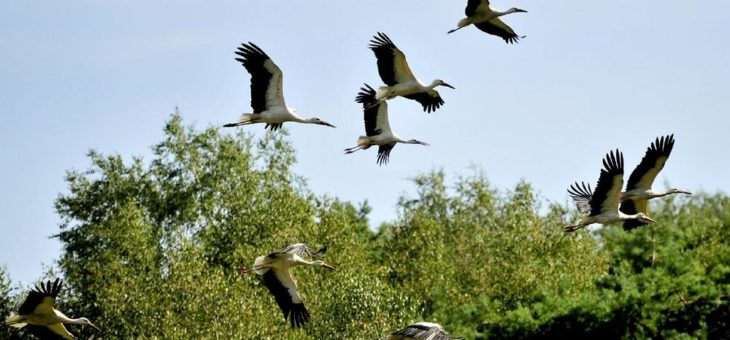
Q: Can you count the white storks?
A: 9